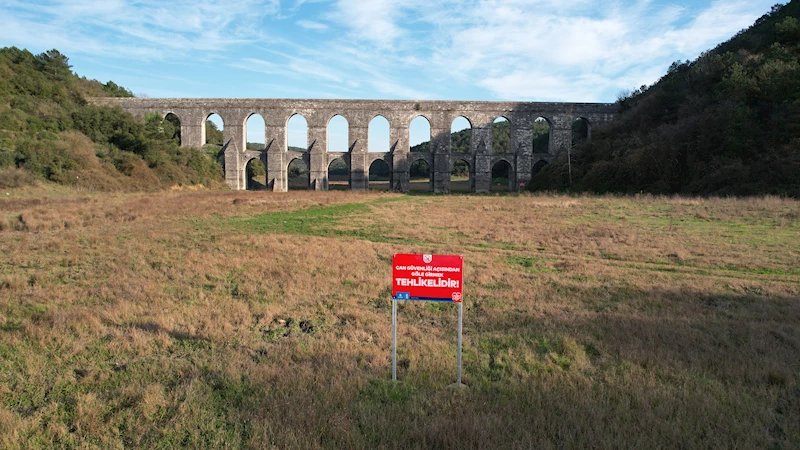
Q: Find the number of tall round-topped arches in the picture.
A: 11